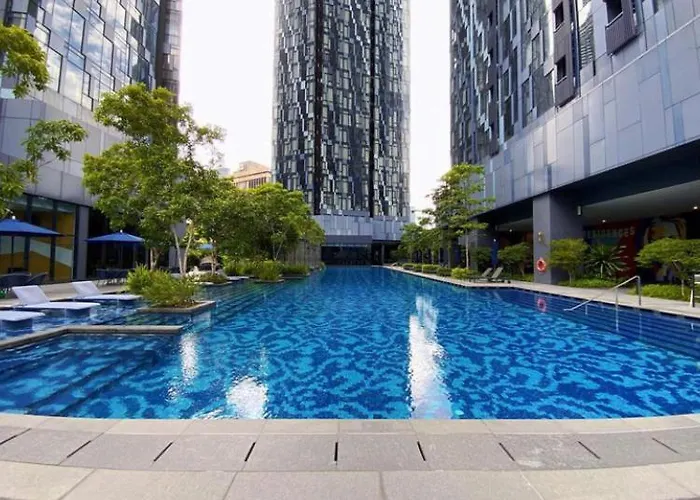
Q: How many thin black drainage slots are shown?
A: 9